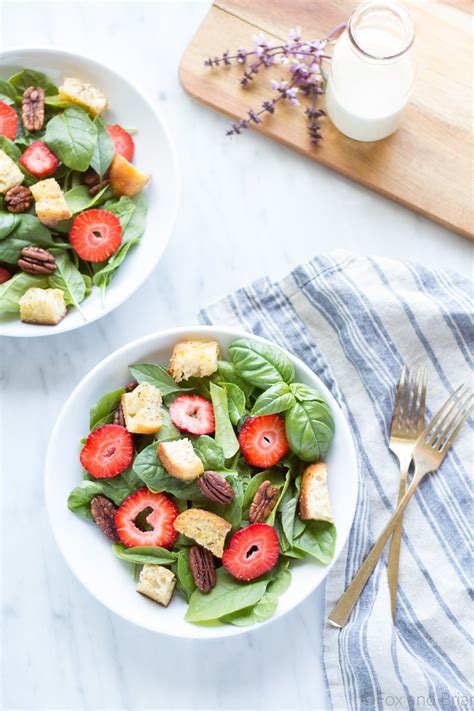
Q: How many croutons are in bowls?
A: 11